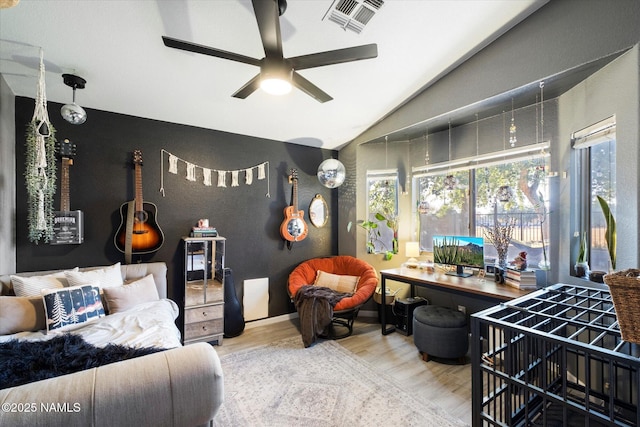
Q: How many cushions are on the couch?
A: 5